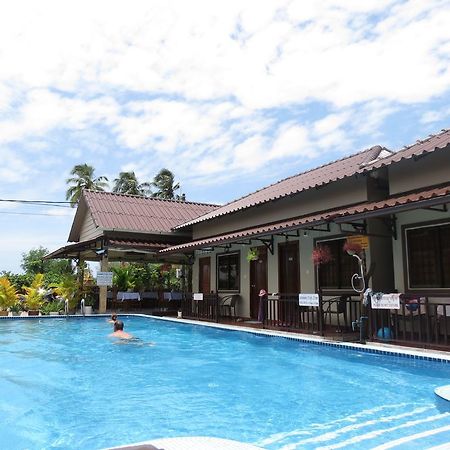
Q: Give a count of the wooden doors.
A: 3